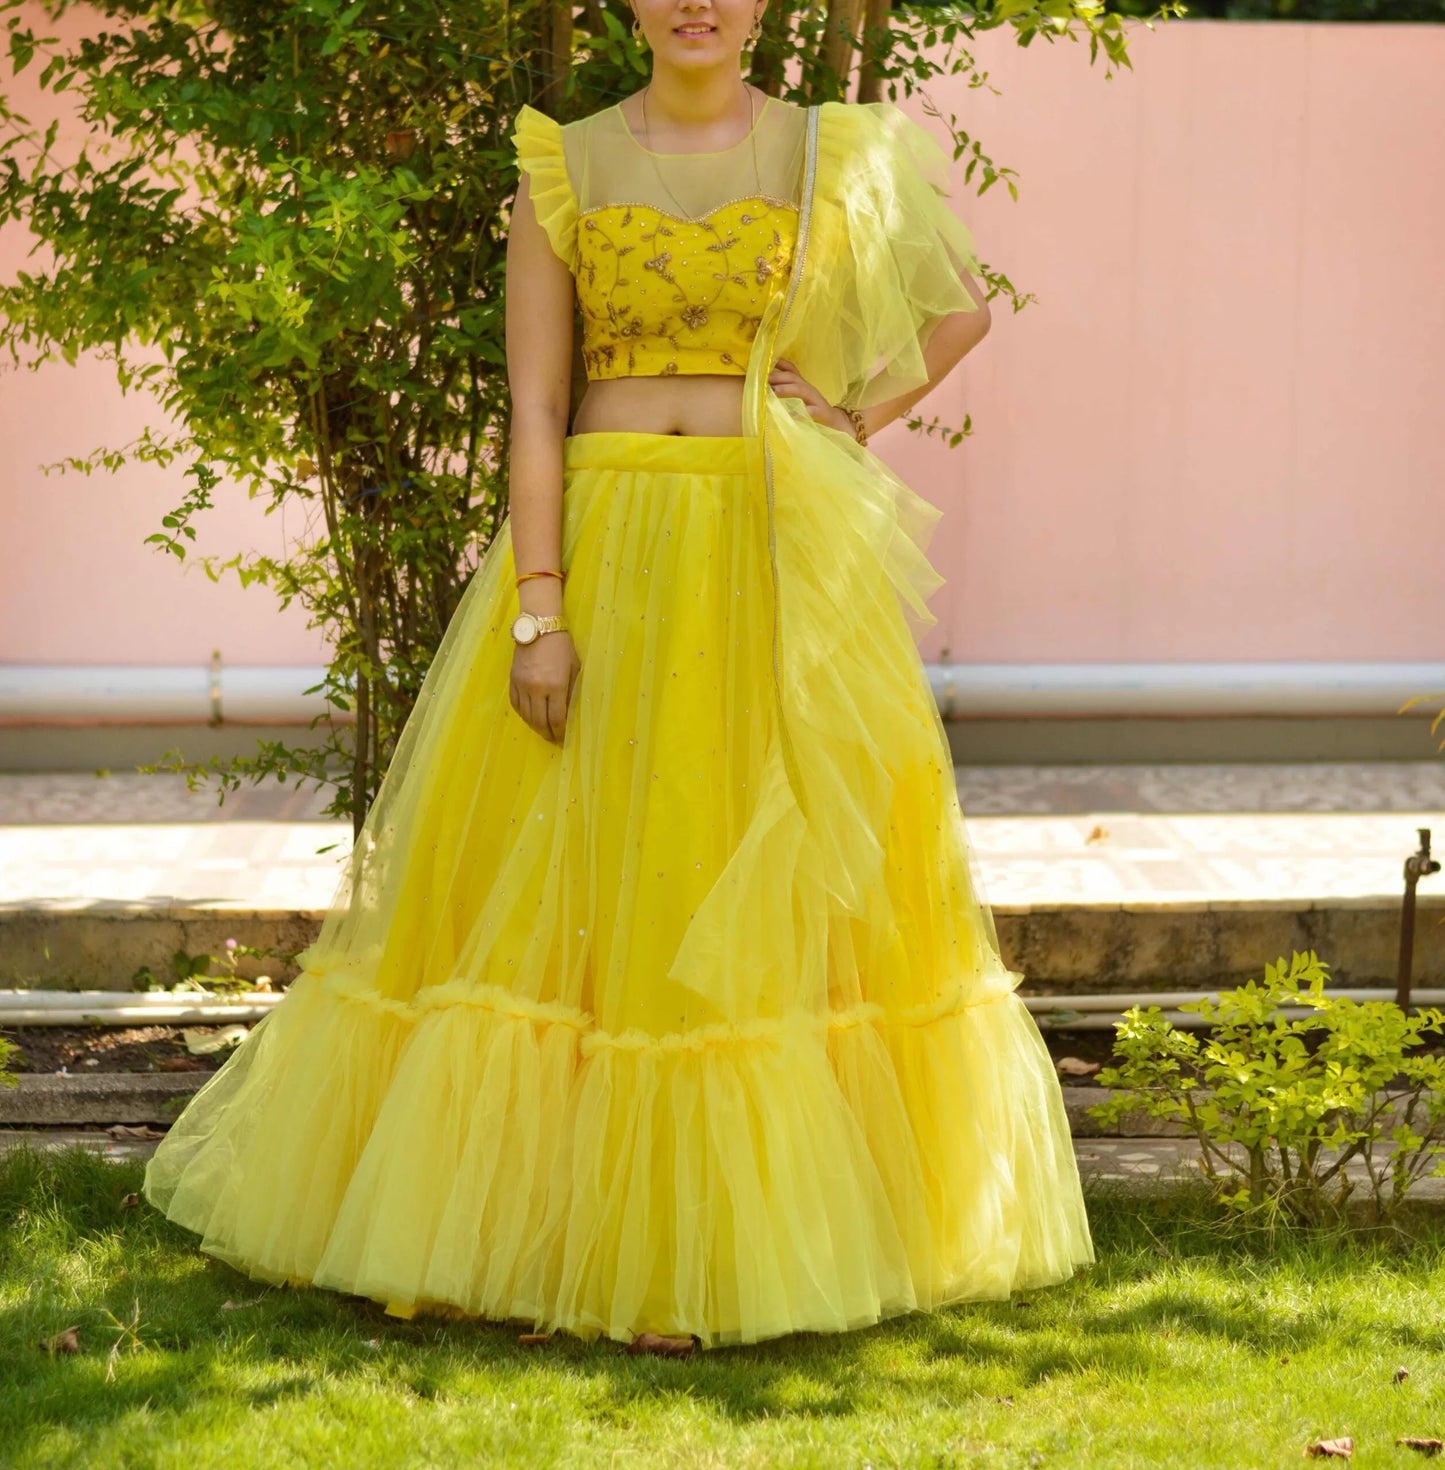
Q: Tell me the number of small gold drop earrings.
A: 2